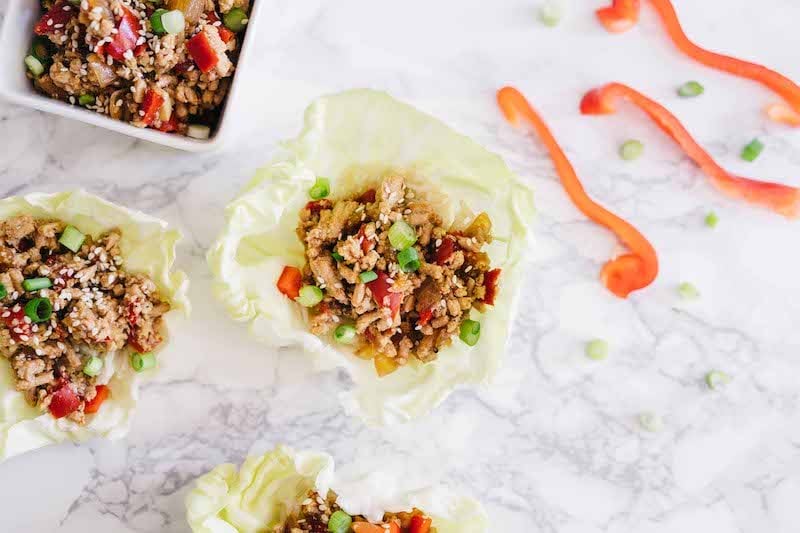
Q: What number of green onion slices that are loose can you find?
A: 9